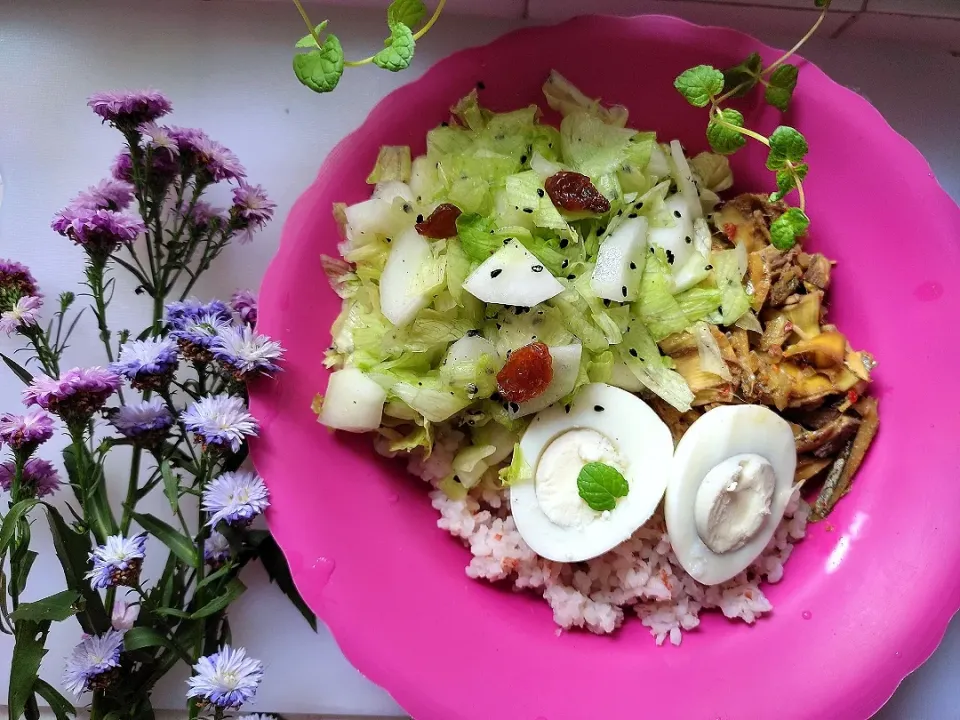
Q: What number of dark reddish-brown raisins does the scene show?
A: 3